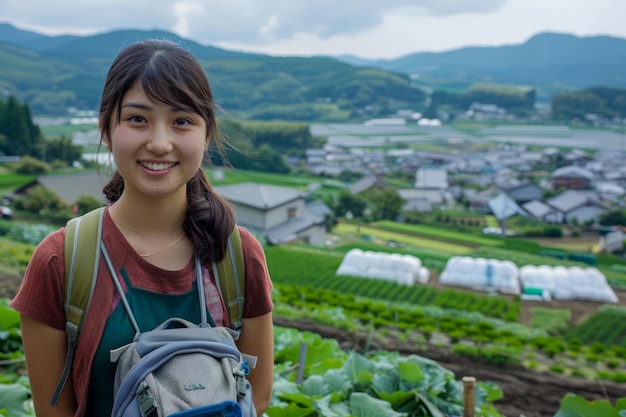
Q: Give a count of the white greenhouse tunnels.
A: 3